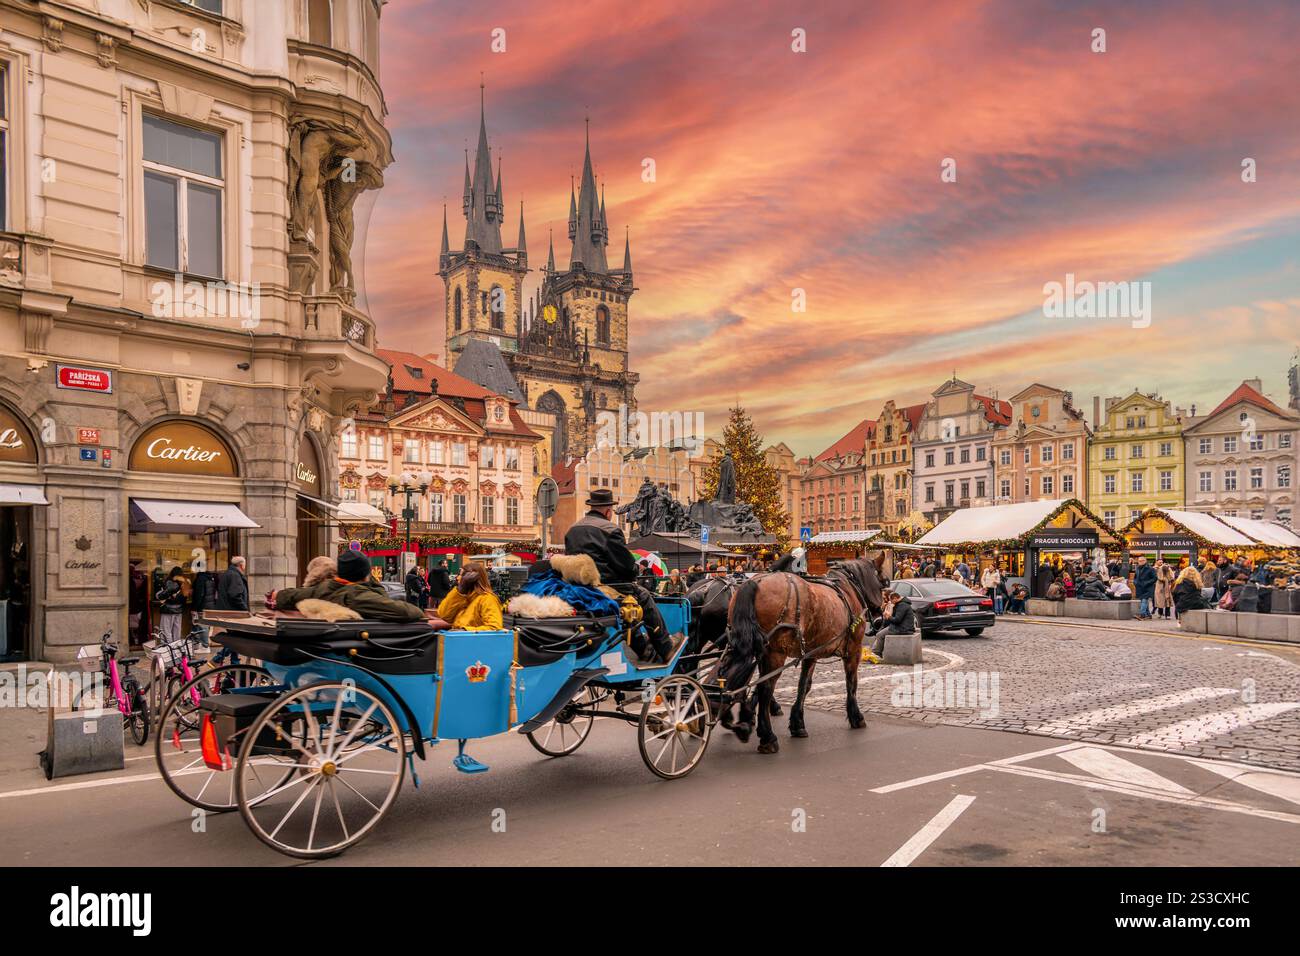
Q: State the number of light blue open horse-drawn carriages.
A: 1